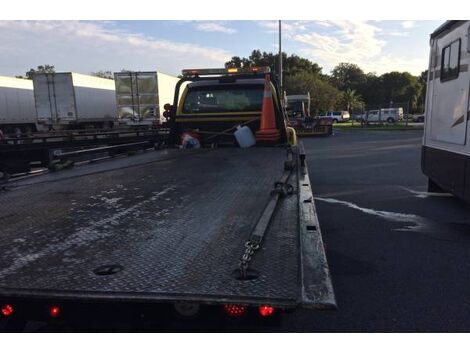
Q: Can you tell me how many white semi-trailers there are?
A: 3